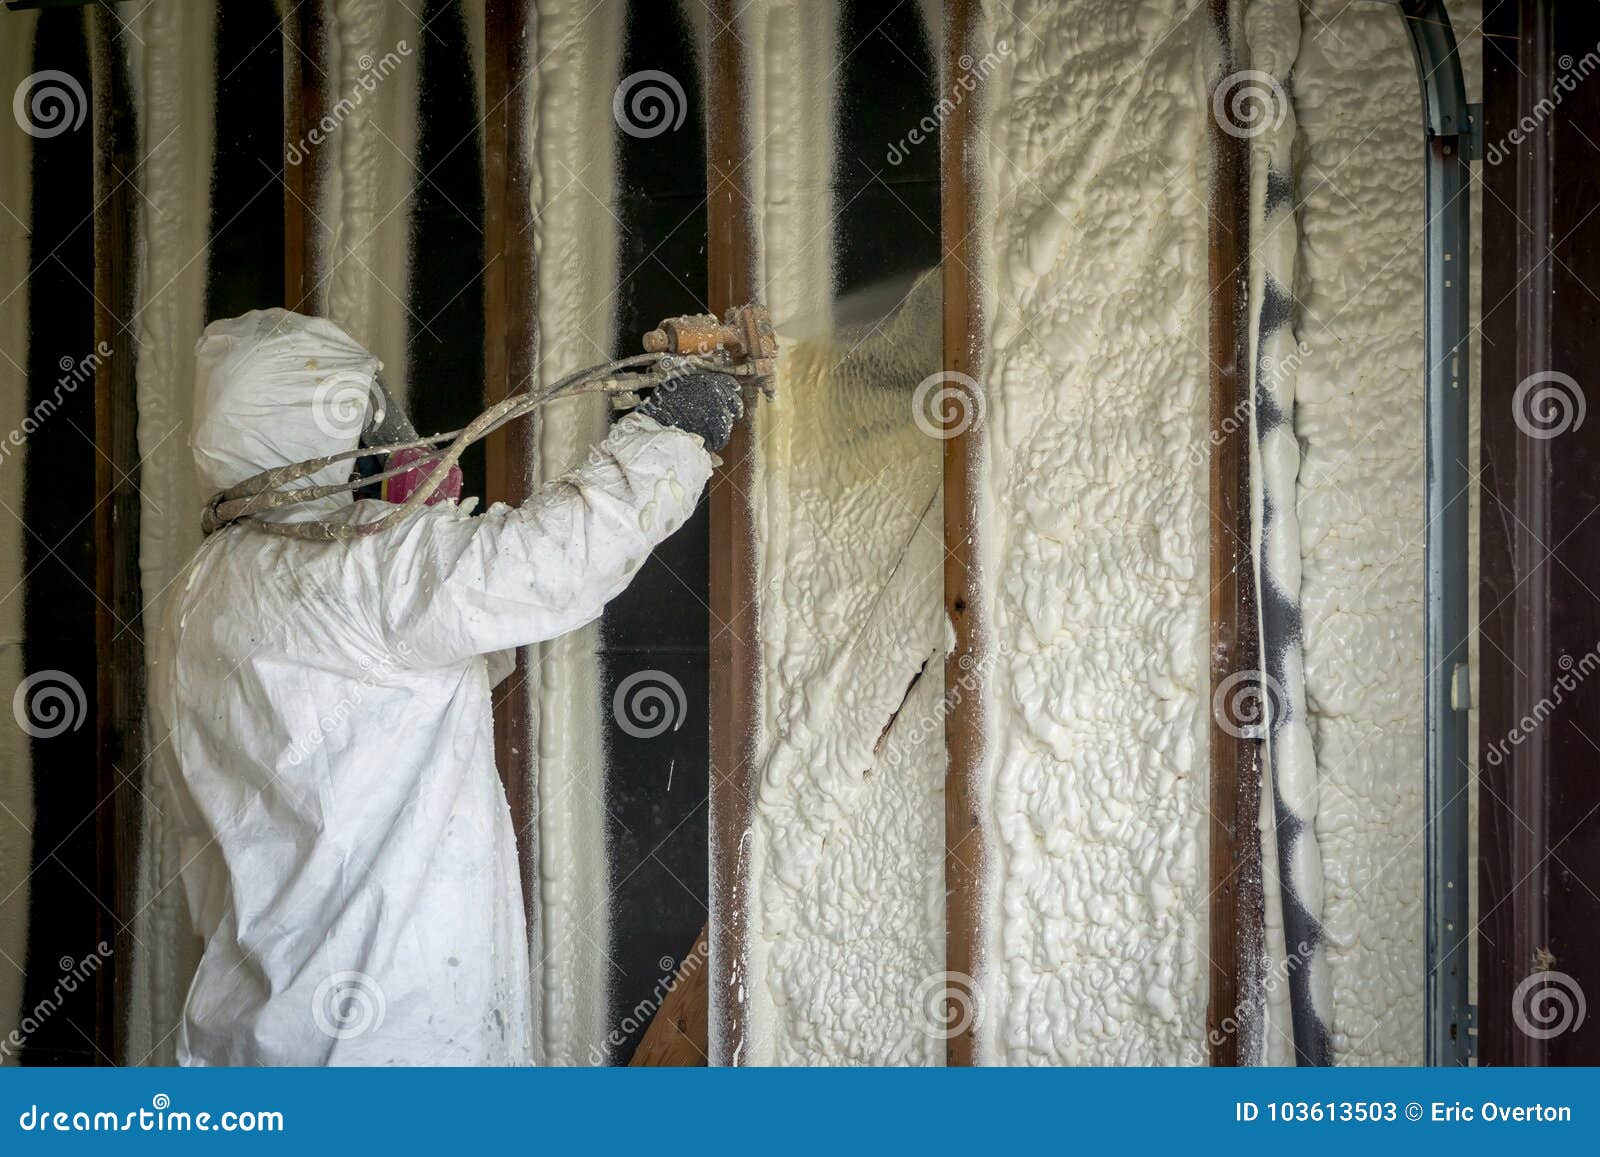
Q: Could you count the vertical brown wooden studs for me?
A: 6